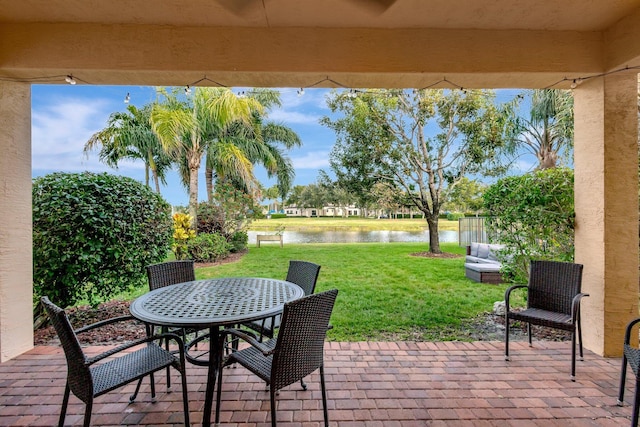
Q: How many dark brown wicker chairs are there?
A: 6